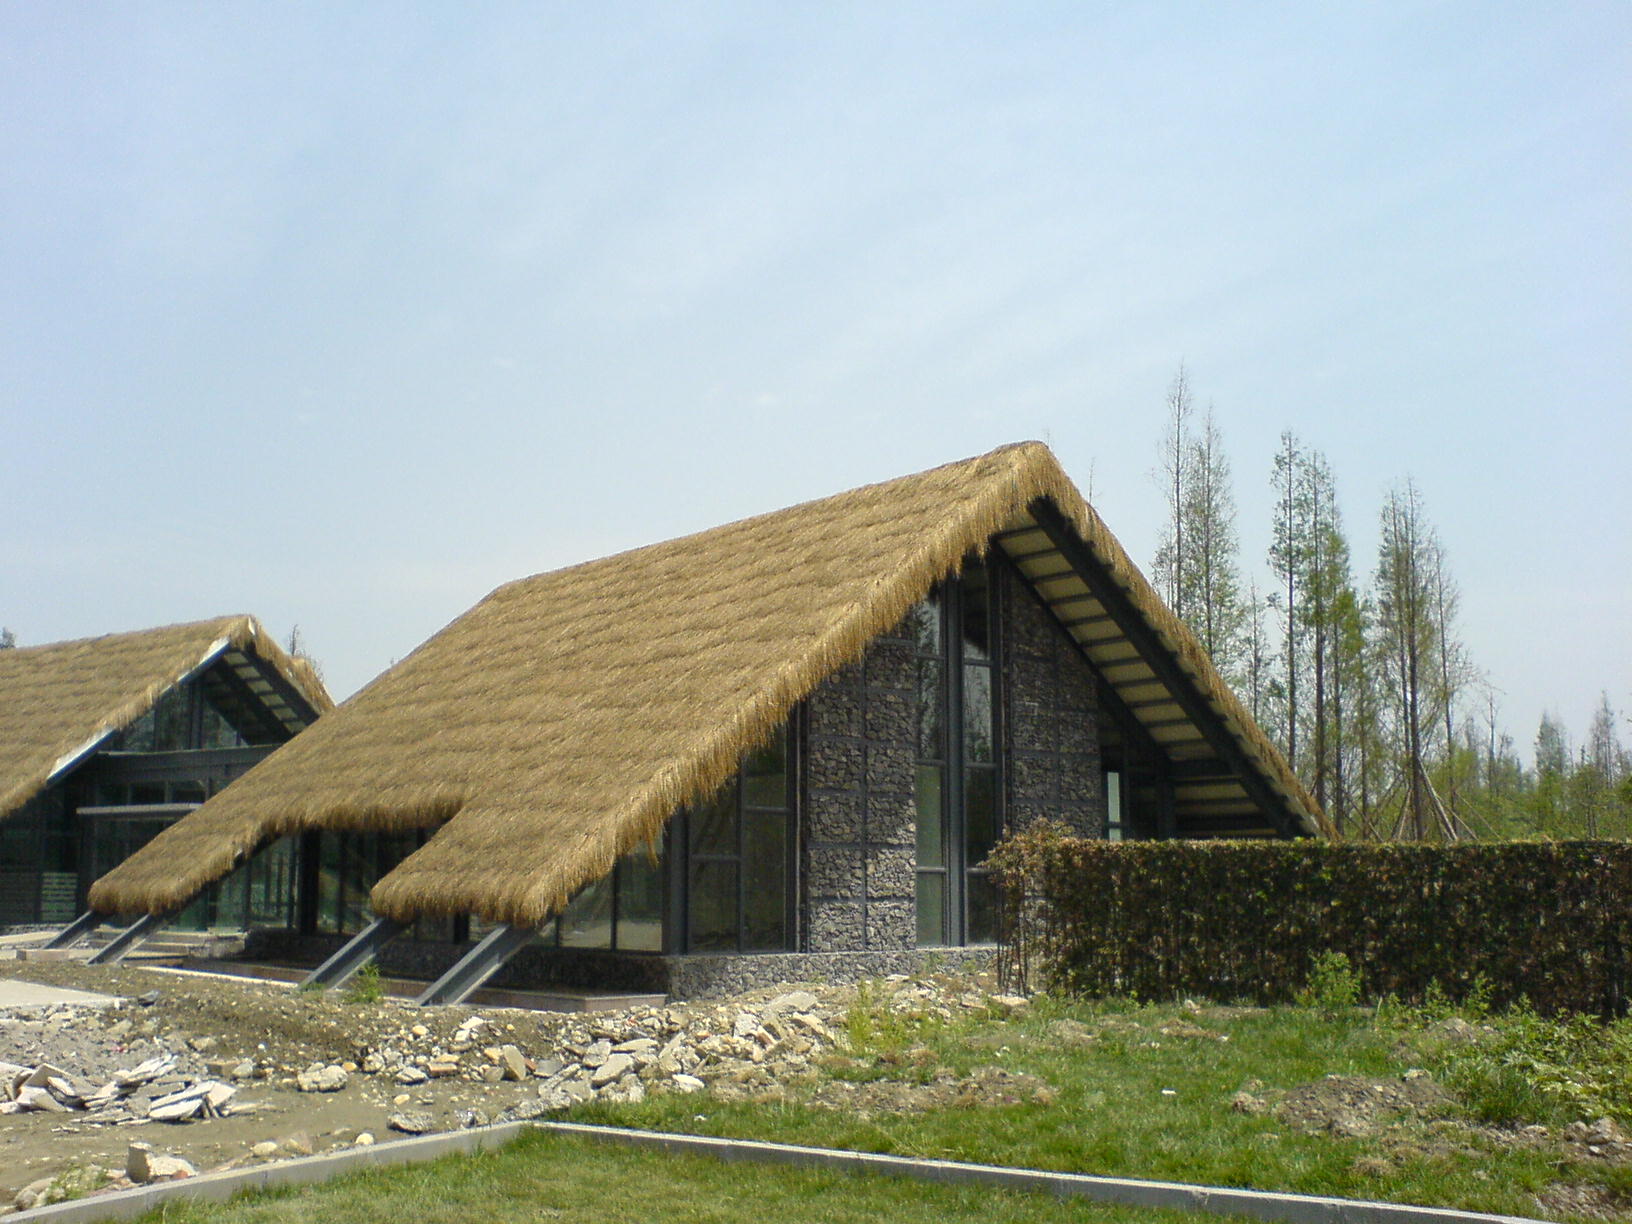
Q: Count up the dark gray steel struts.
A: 4